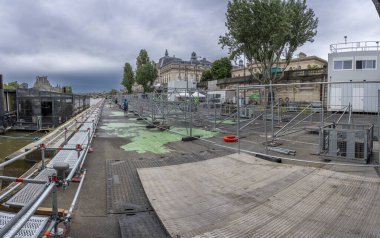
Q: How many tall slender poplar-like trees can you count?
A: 2